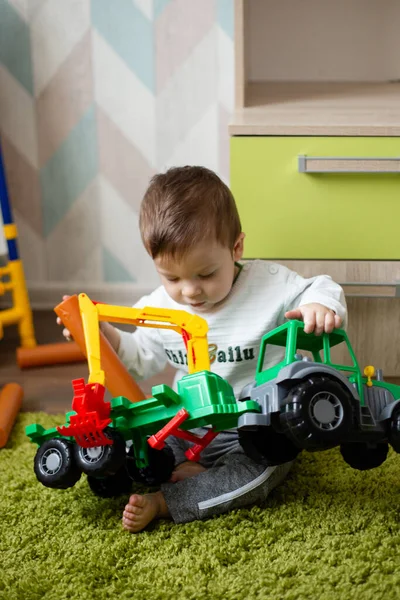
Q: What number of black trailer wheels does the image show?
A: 4